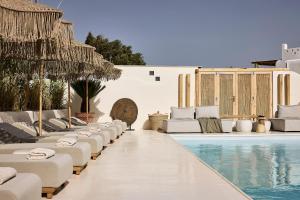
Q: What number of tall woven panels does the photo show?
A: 4